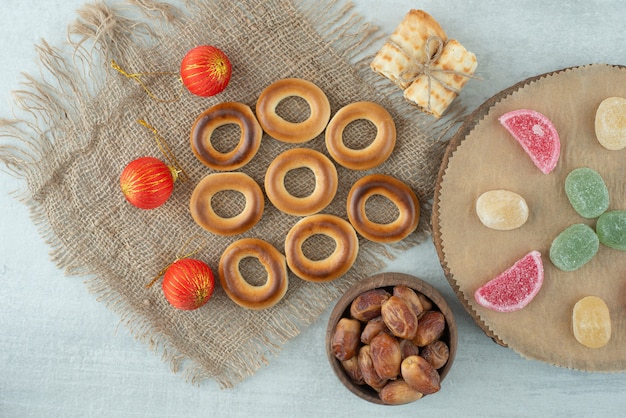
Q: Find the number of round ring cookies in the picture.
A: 8